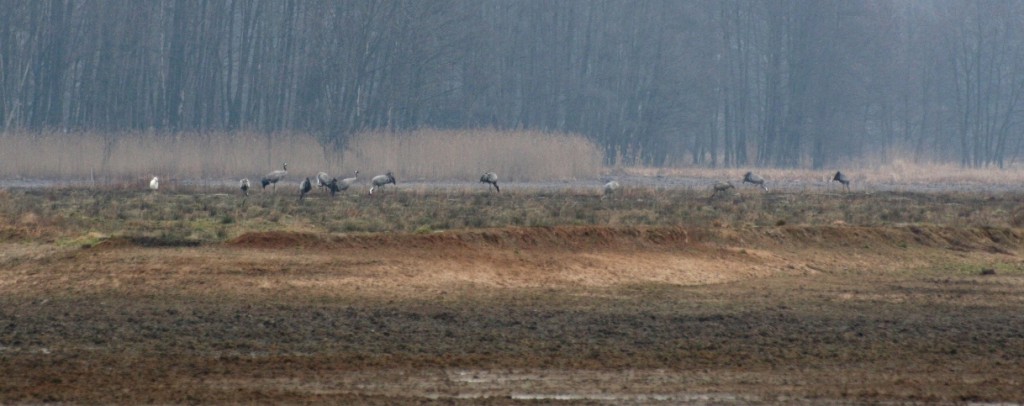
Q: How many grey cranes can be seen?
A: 11